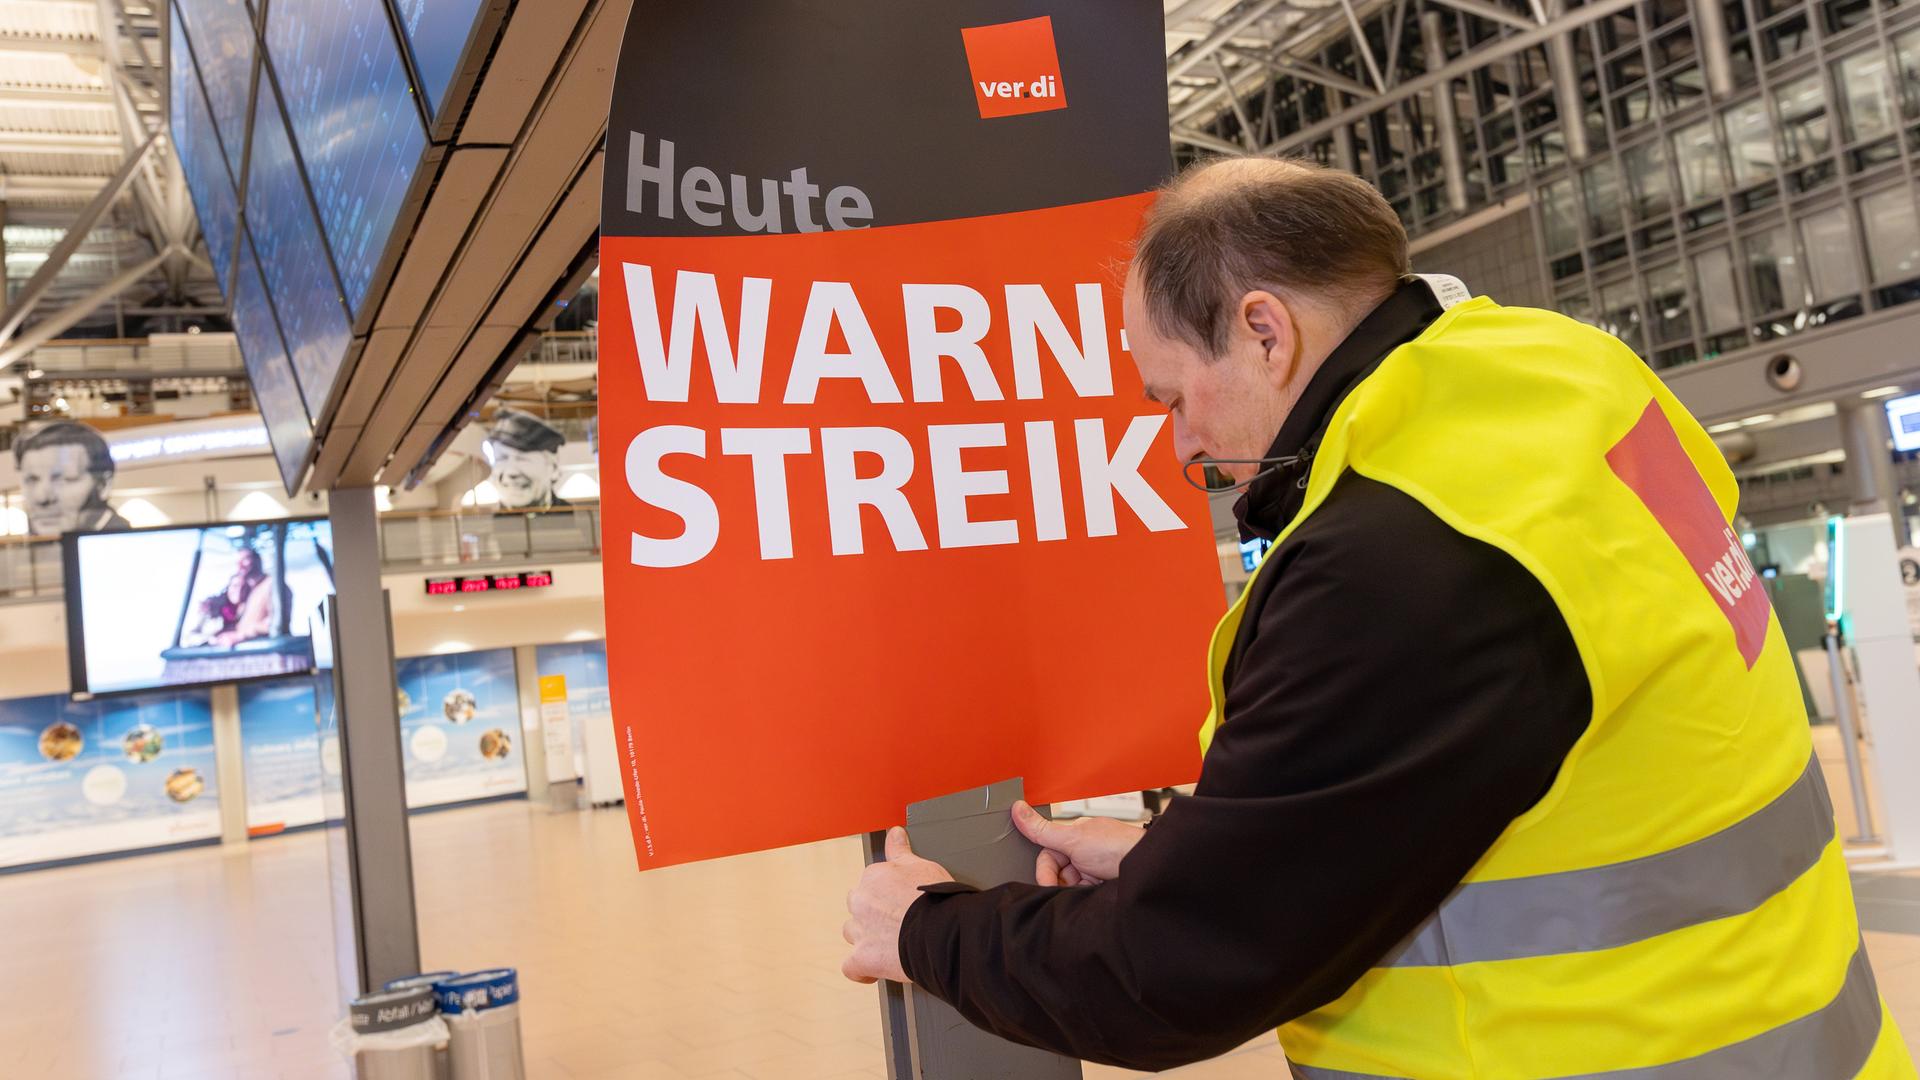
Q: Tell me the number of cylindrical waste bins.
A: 3